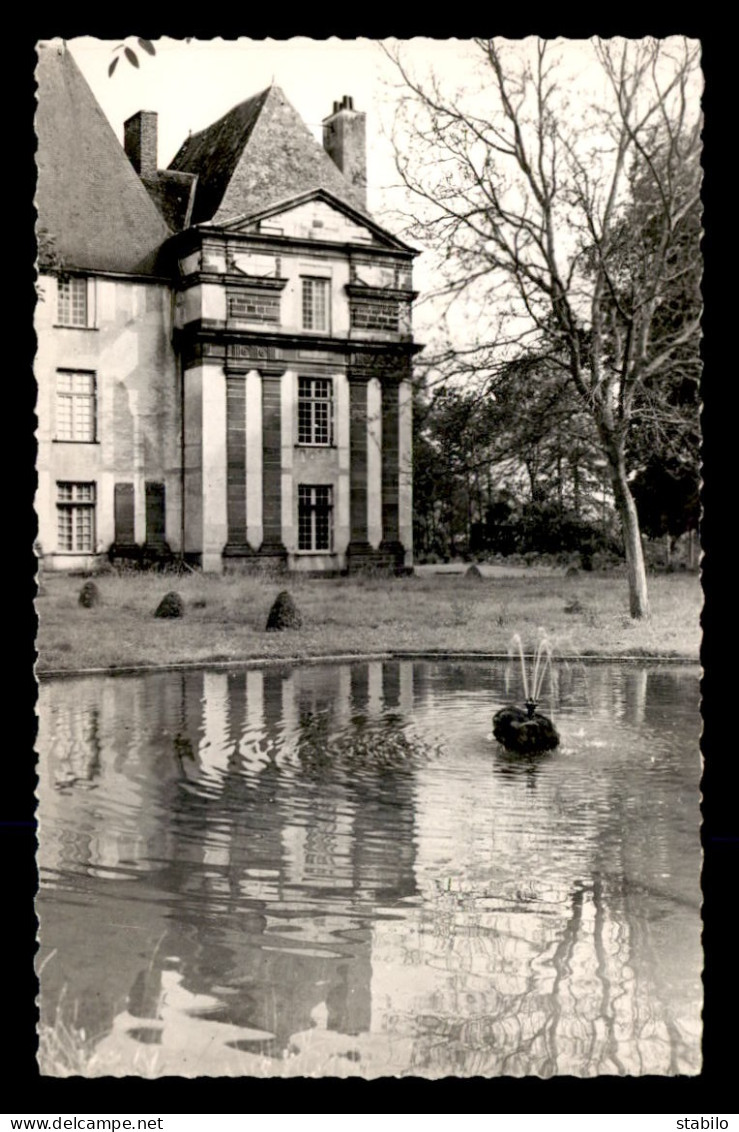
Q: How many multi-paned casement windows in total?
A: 6